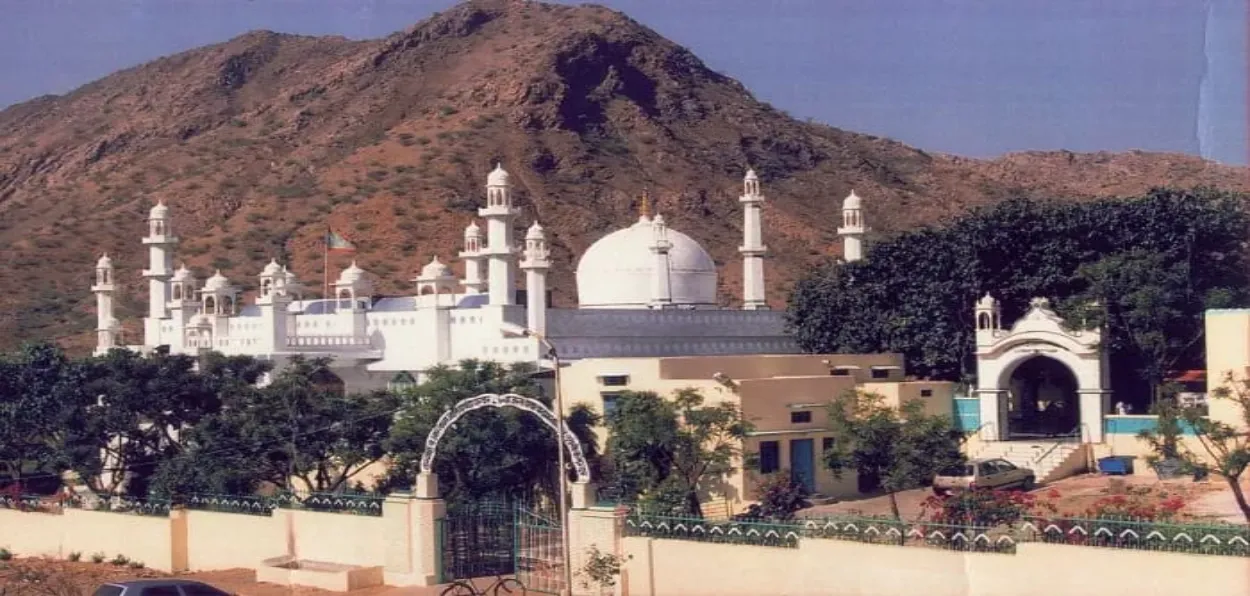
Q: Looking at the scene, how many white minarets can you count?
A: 8